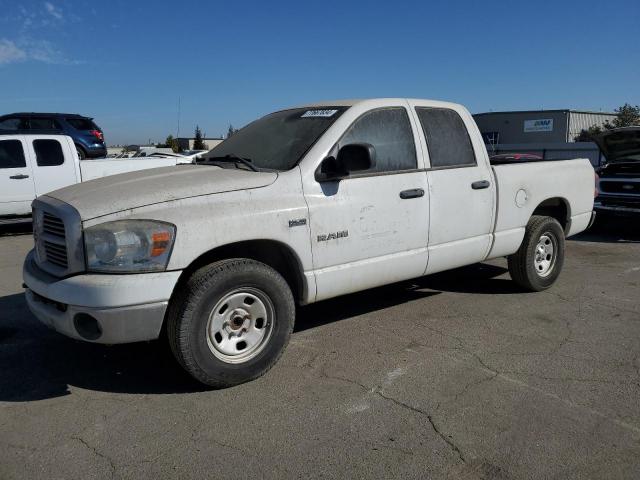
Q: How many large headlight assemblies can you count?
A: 1